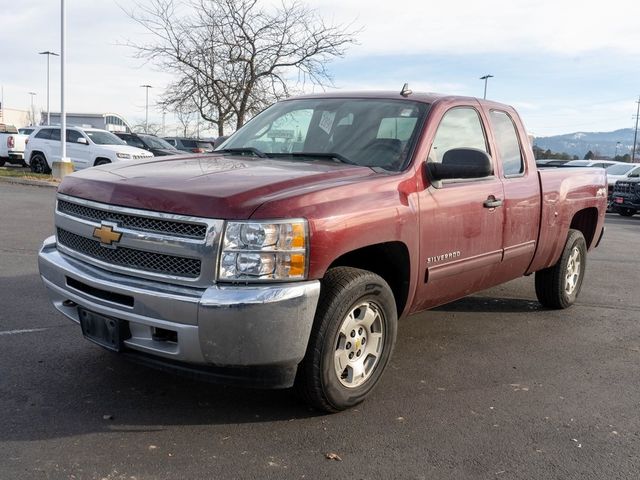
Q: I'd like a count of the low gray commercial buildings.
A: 1